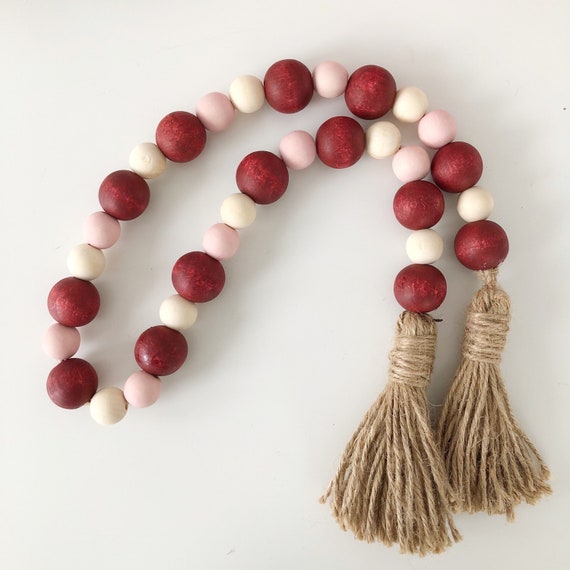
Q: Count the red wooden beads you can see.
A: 14